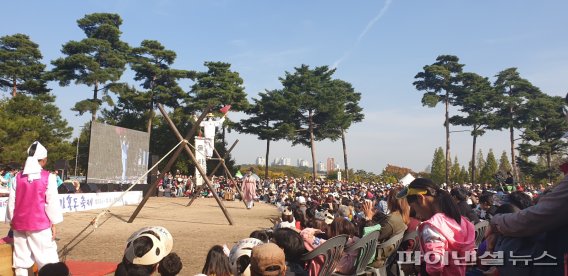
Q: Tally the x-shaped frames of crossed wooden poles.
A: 2